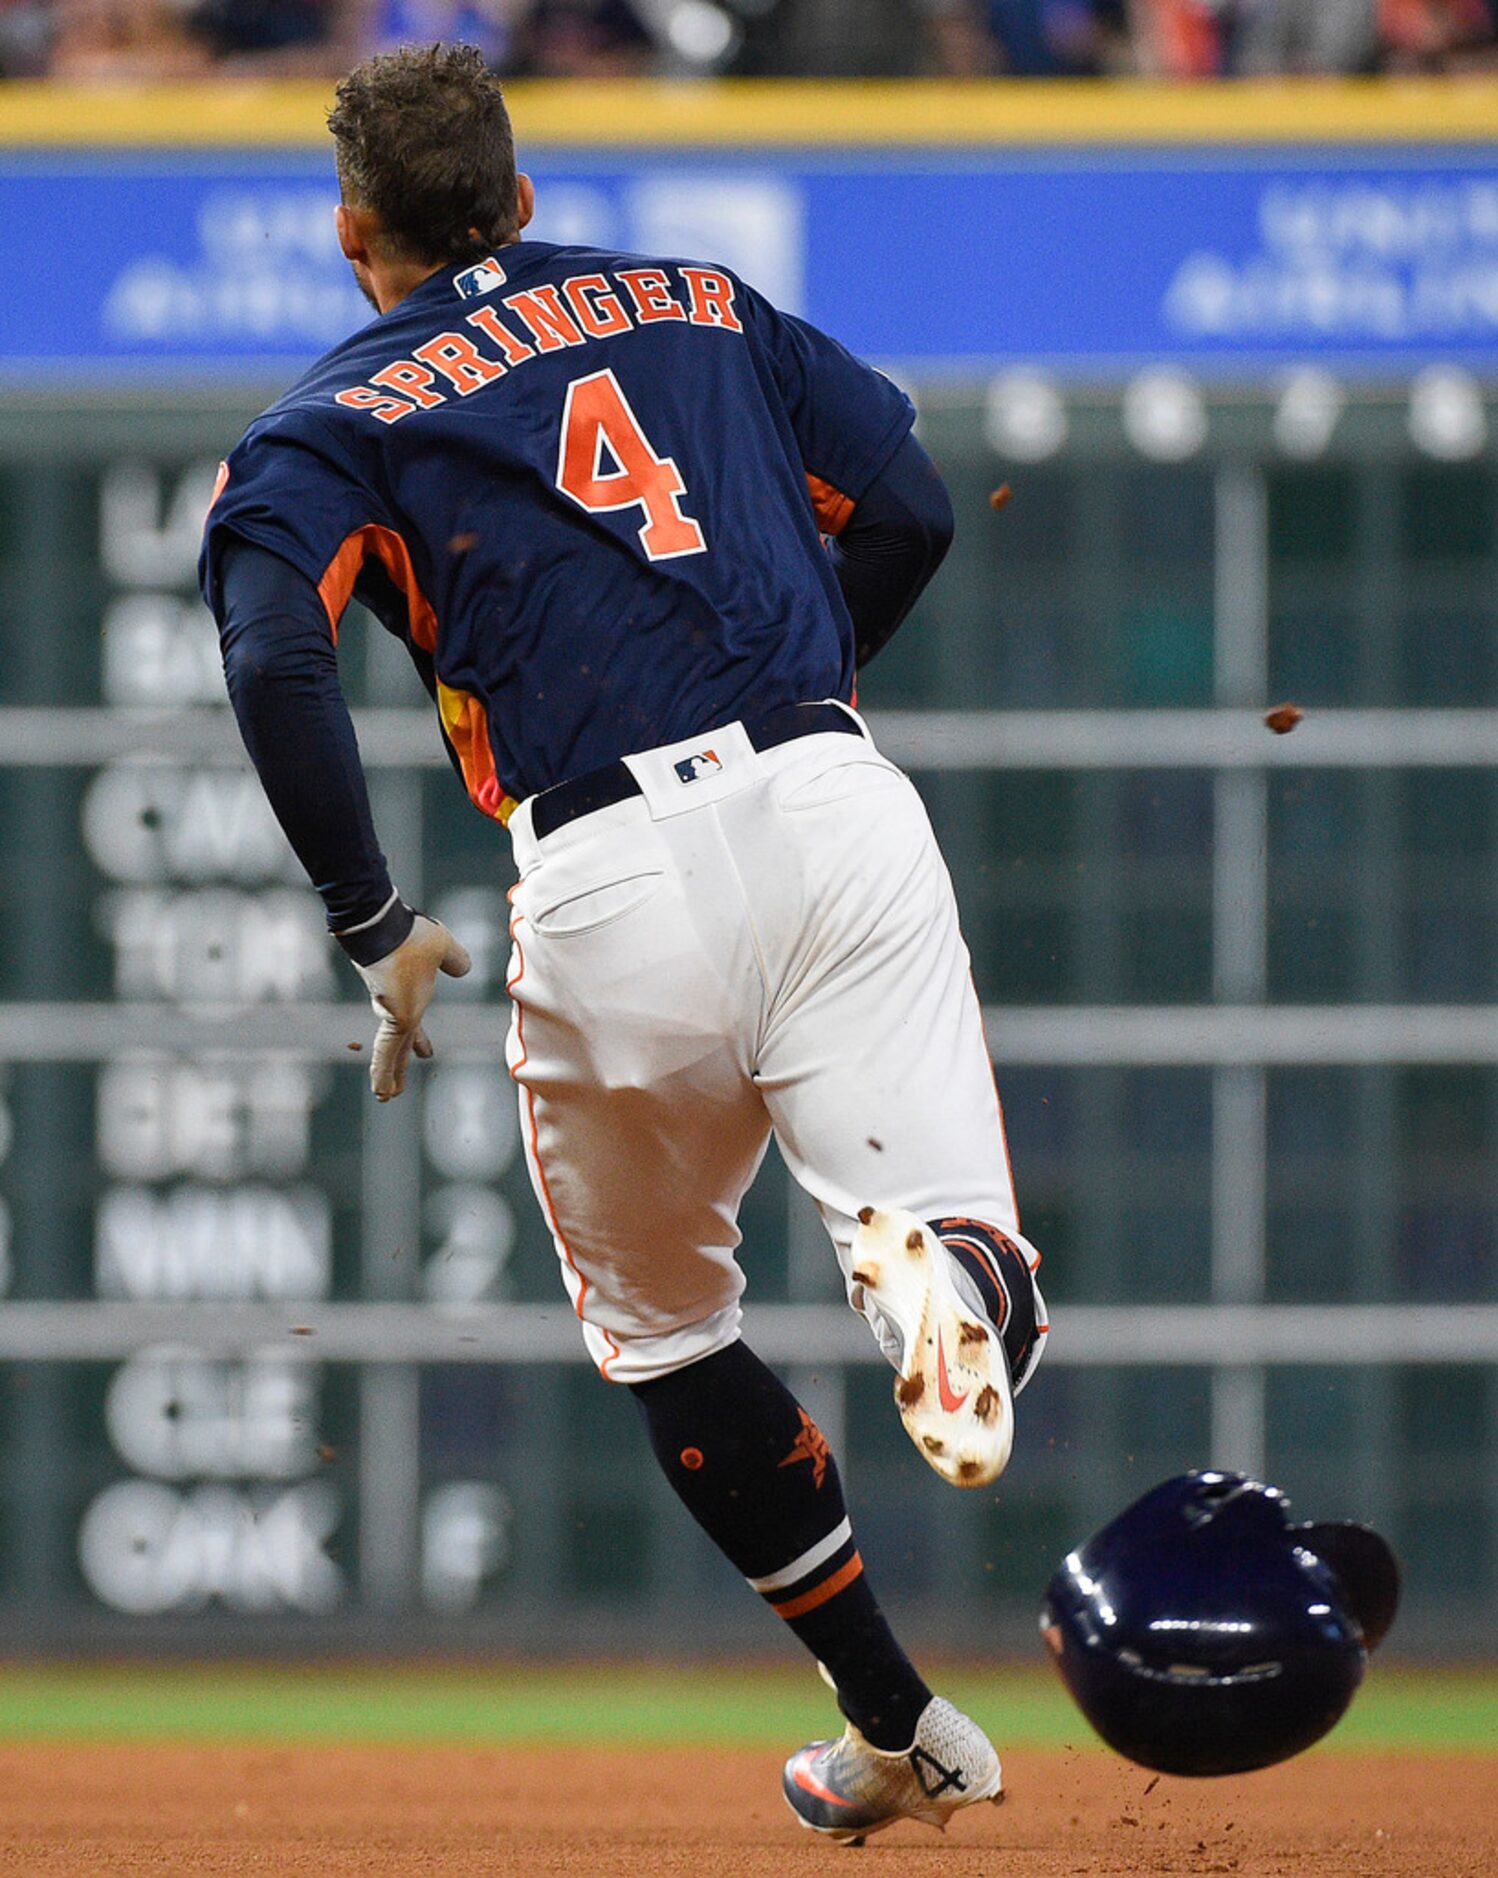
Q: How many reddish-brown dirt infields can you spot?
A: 1